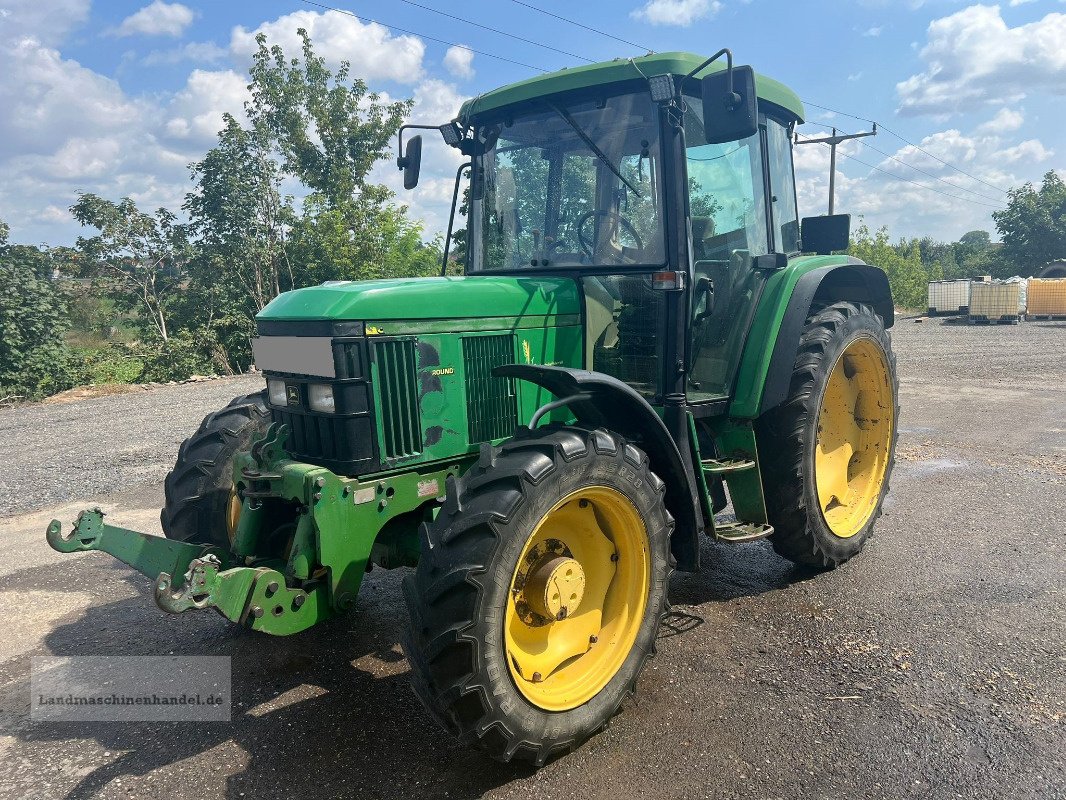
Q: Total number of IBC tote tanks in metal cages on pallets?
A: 3